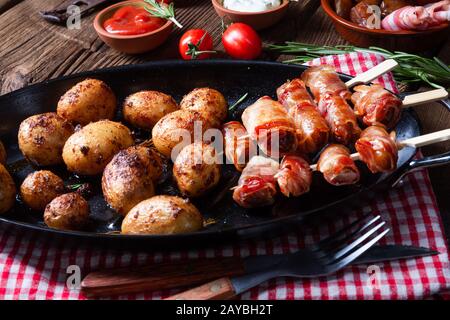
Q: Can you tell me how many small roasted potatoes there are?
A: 13